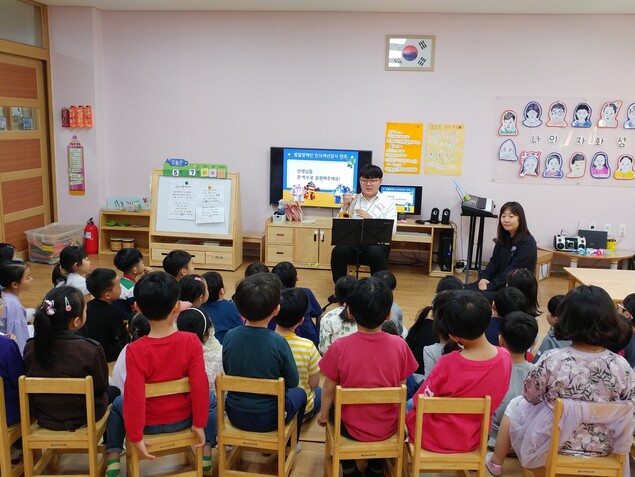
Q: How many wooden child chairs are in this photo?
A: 7